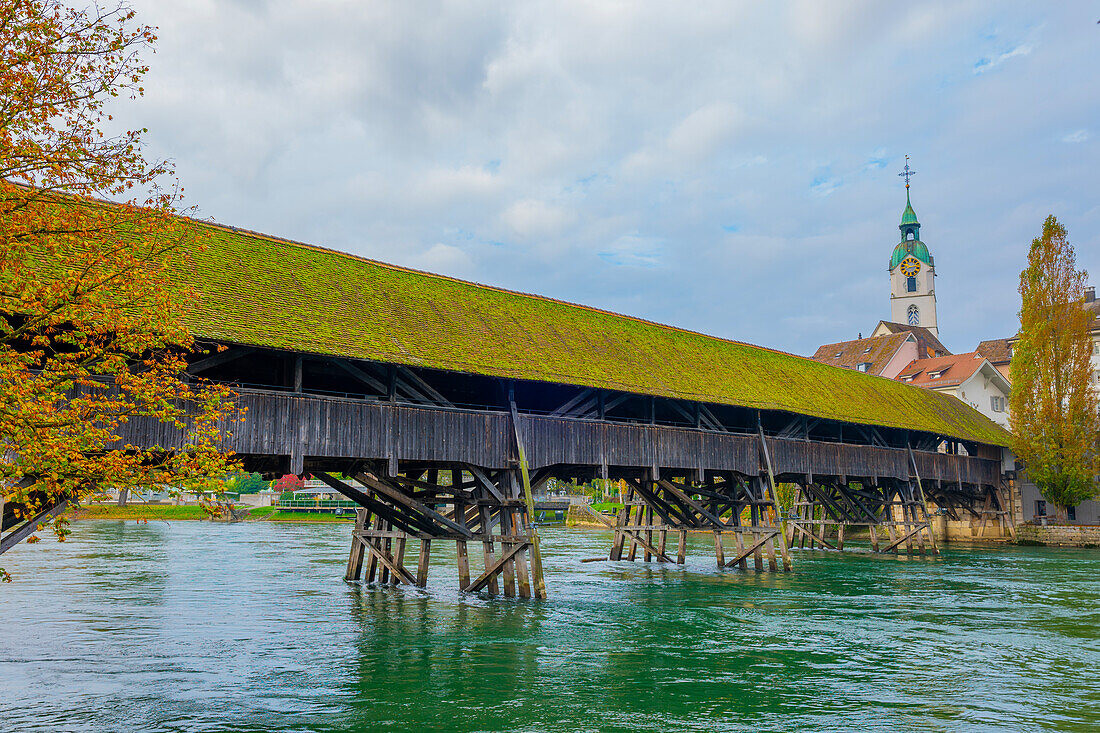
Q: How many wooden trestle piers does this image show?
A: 3